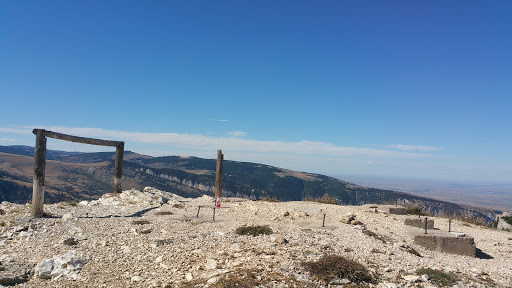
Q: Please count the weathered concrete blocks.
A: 3